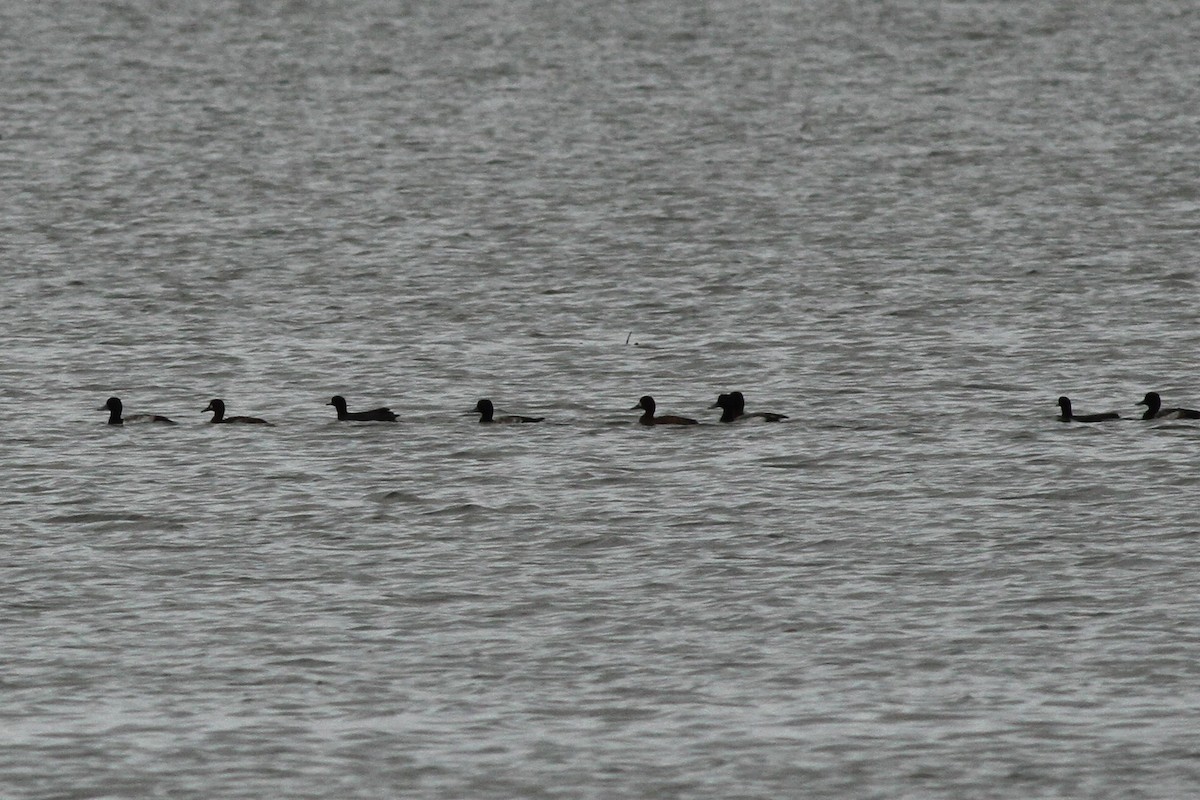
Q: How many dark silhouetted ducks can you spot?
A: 9